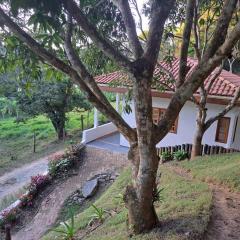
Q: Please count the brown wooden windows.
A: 2